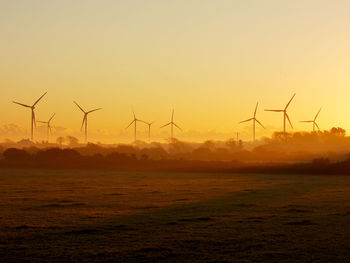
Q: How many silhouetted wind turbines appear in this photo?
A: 9